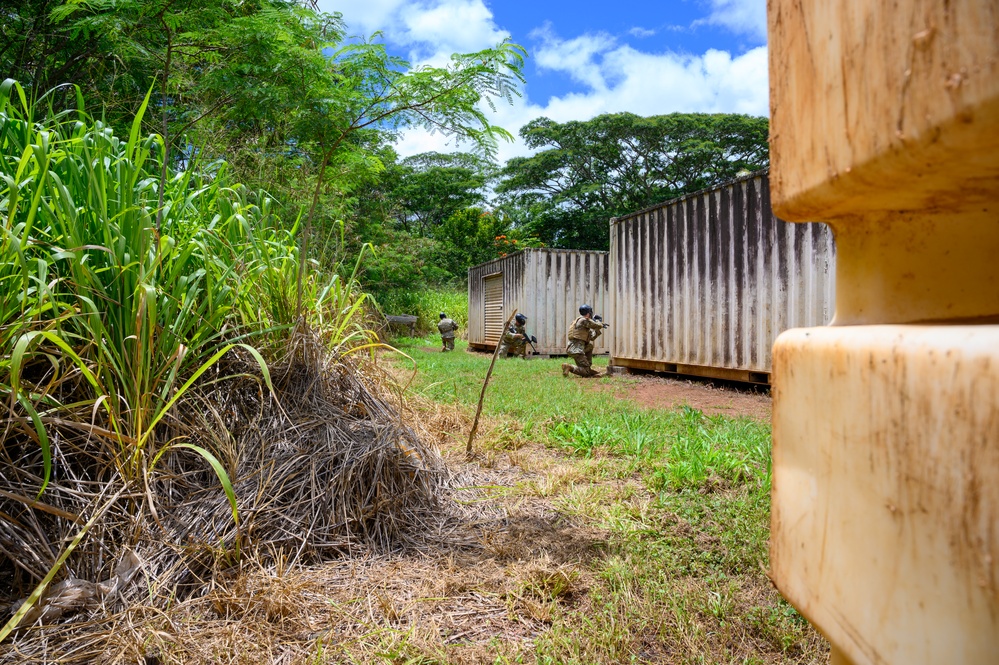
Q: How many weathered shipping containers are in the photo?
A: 2